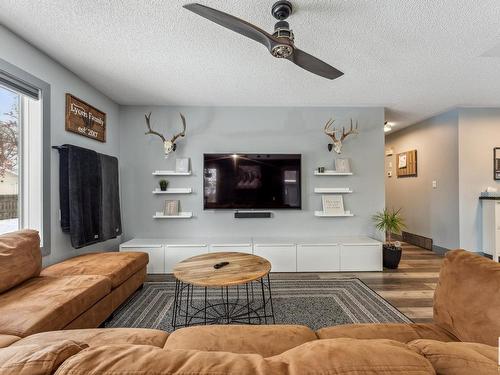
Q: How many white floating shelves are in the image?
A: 6